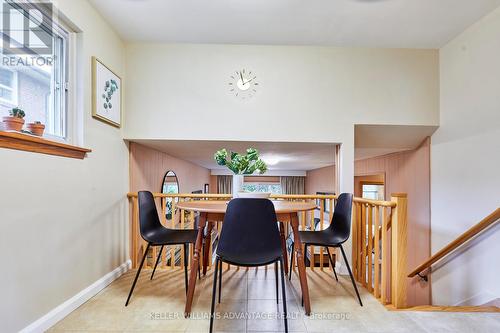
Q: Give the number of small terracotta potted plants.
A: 2